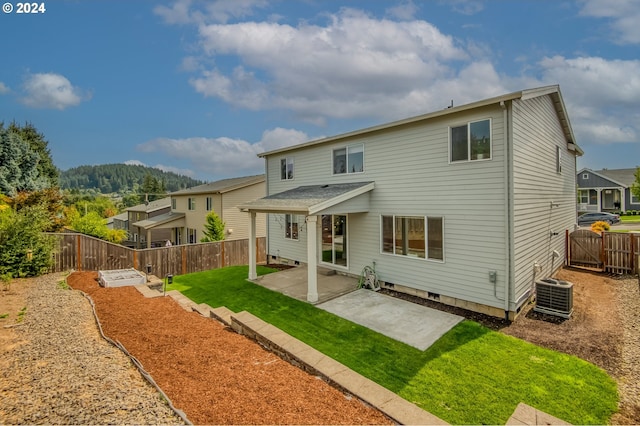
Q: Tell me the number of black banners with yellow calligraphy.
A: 0